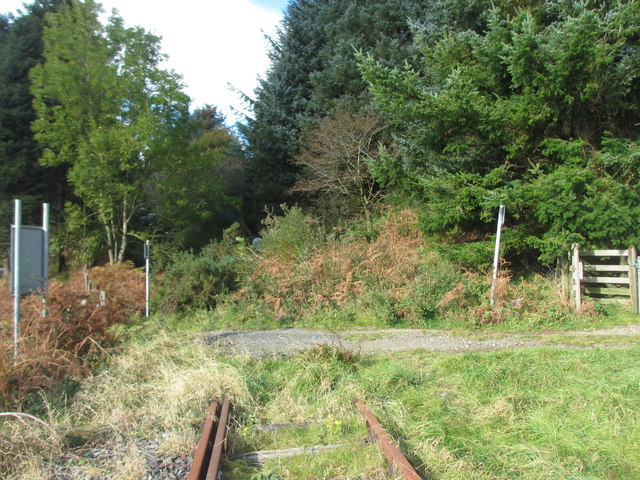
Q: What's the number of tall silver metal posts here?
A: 4